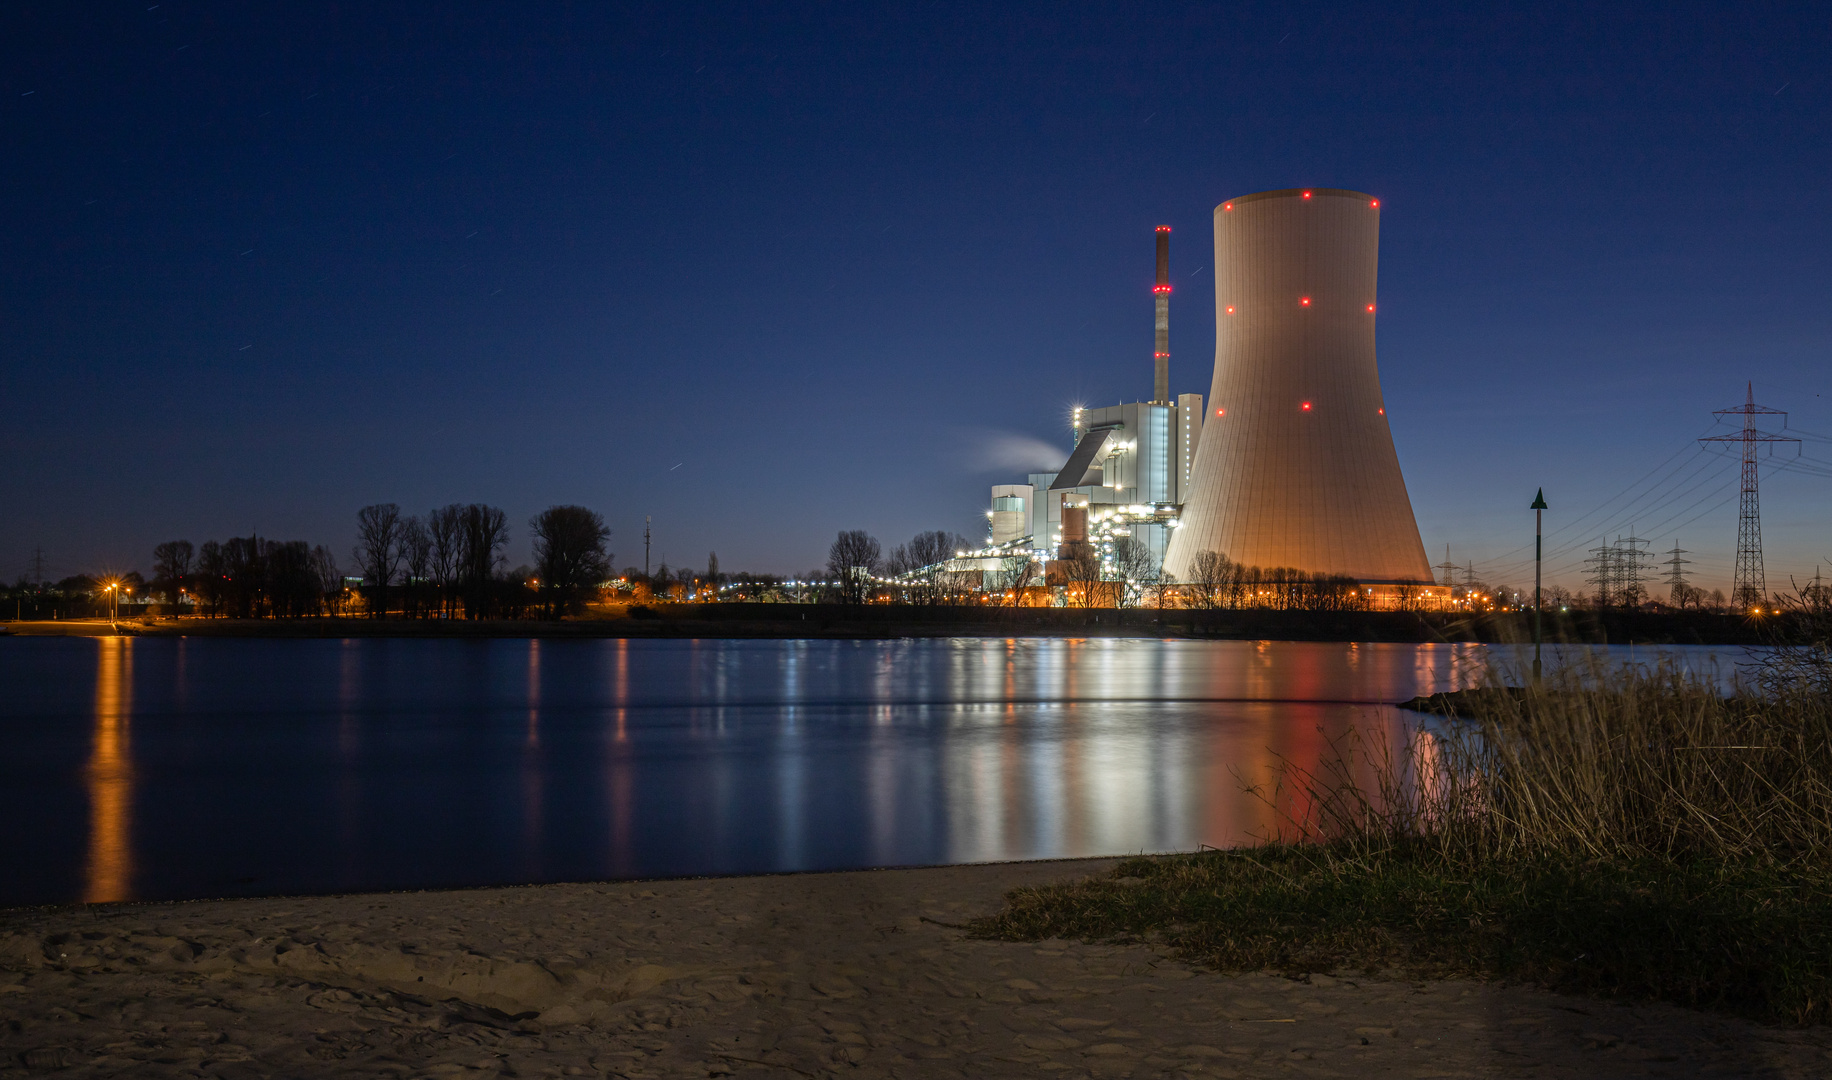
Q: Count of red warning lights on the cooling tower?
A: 9